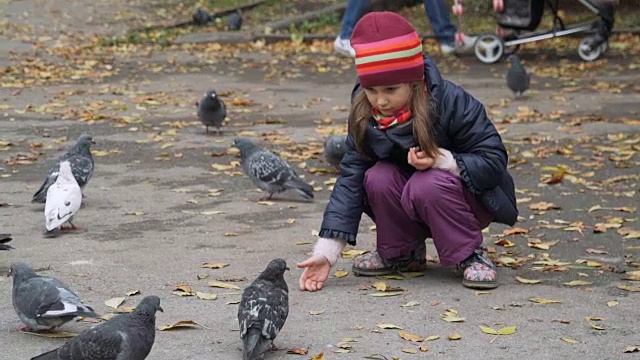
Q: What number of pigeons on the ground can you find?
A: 12